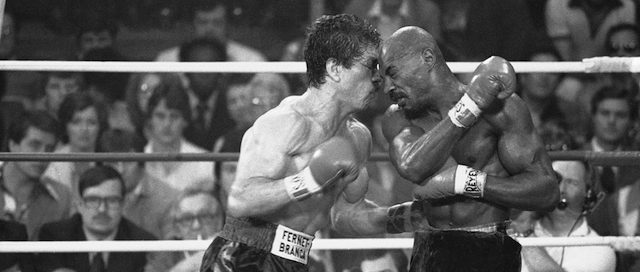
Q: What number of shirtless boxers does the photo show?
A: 2